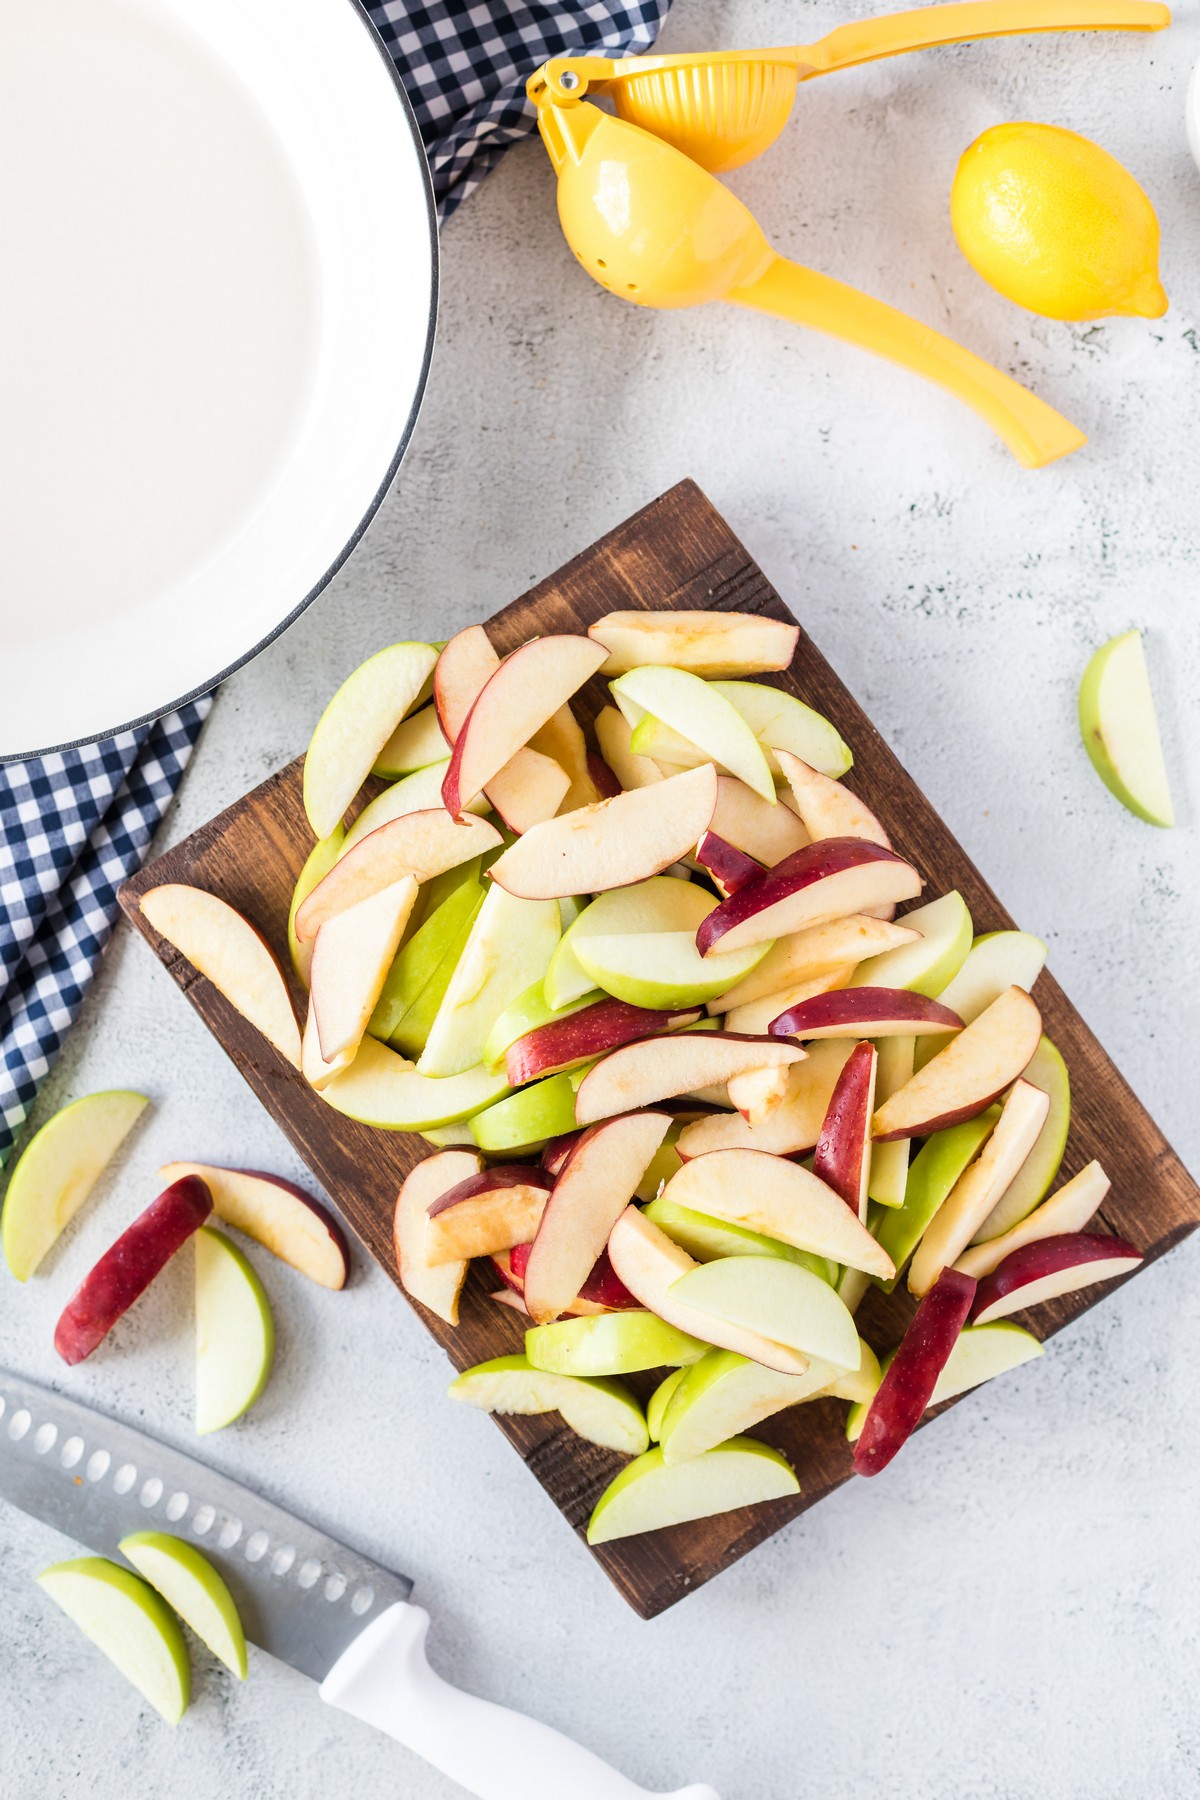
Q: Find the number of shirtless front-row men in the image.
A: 0